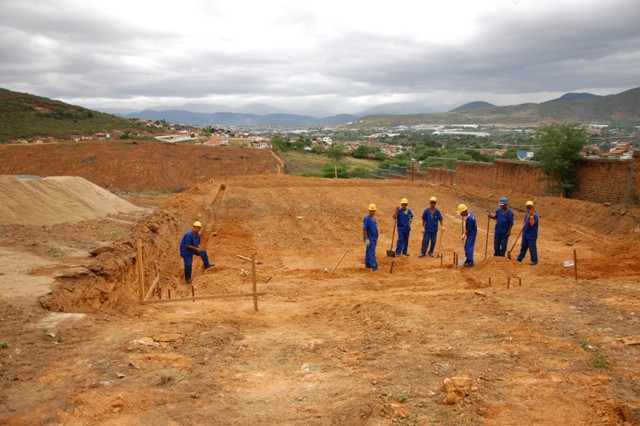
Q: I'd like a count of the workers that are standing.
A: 7